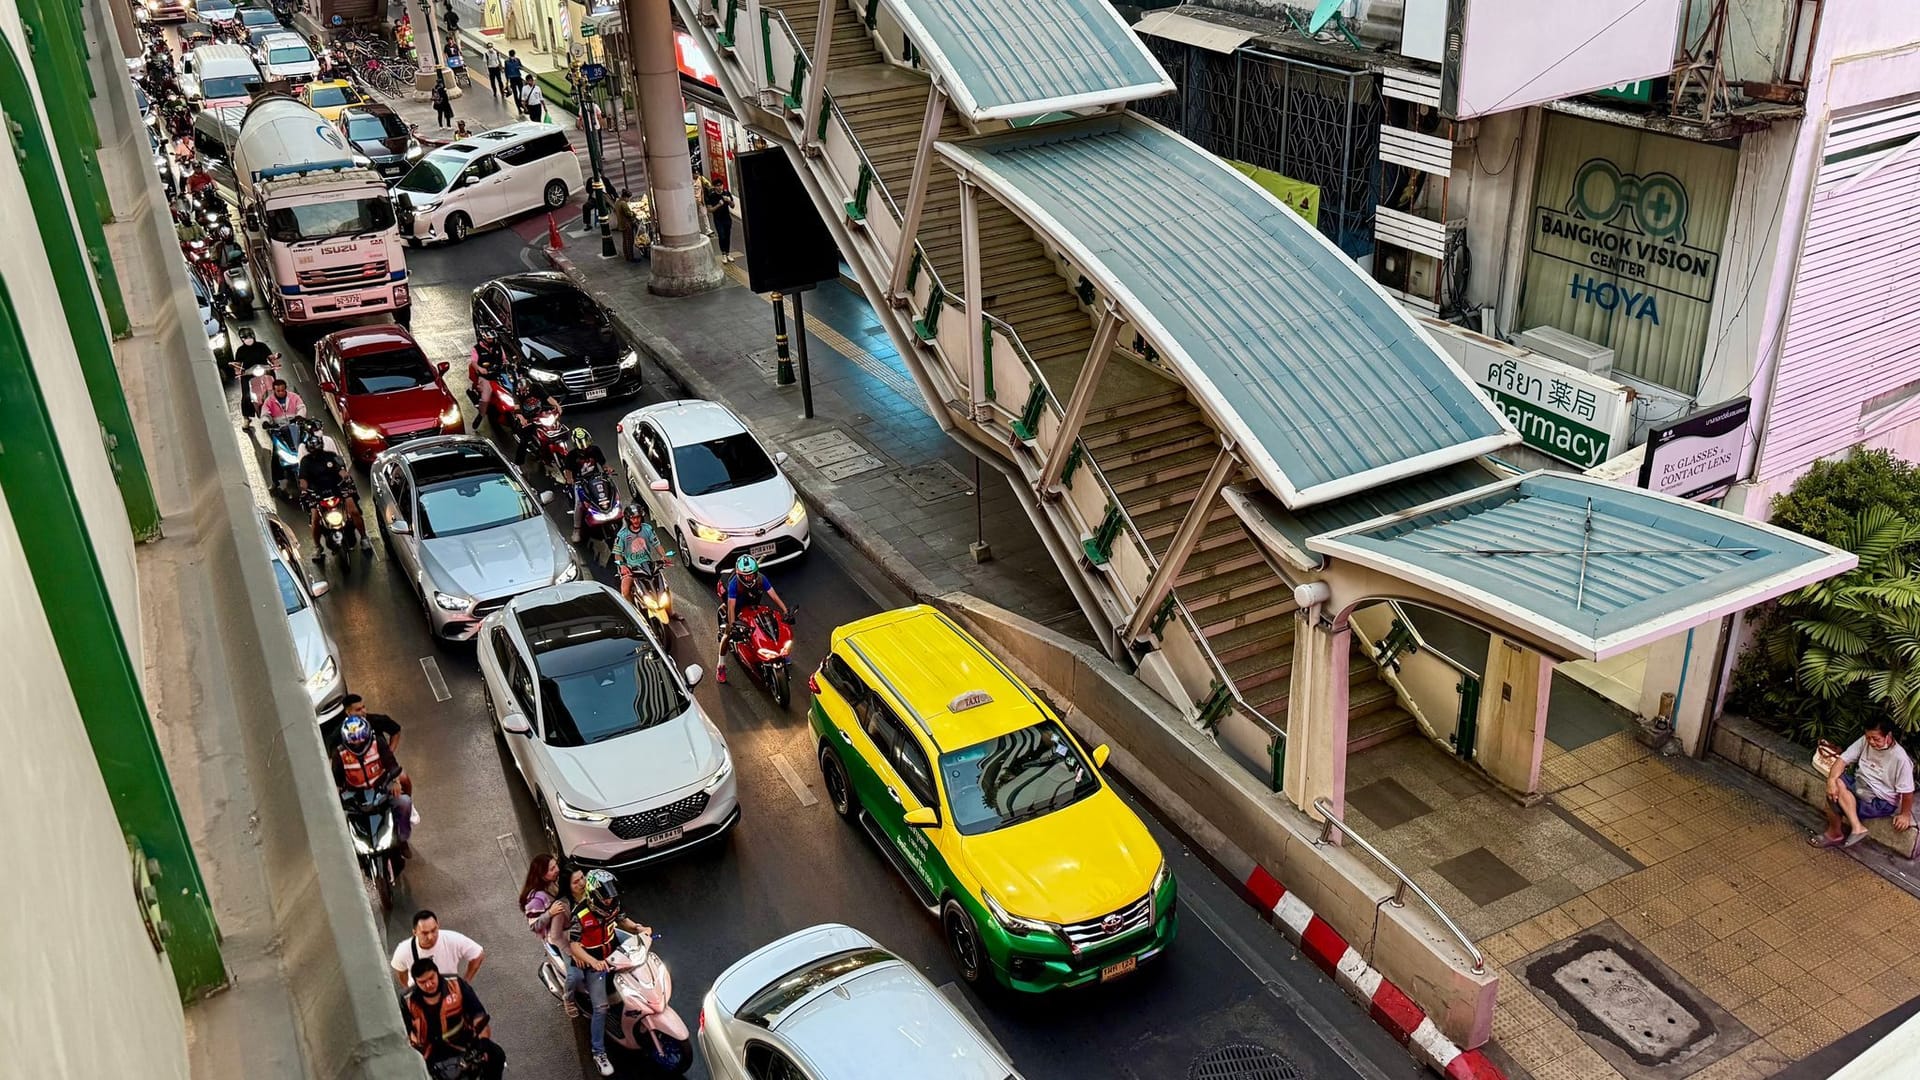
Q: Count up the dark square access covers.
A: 2